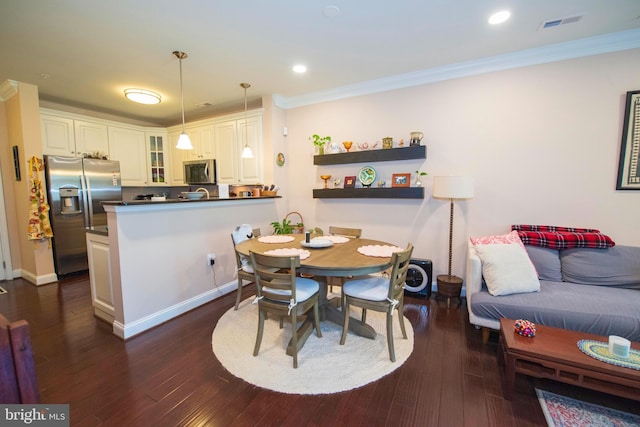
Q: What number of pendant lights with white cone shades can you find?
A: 2